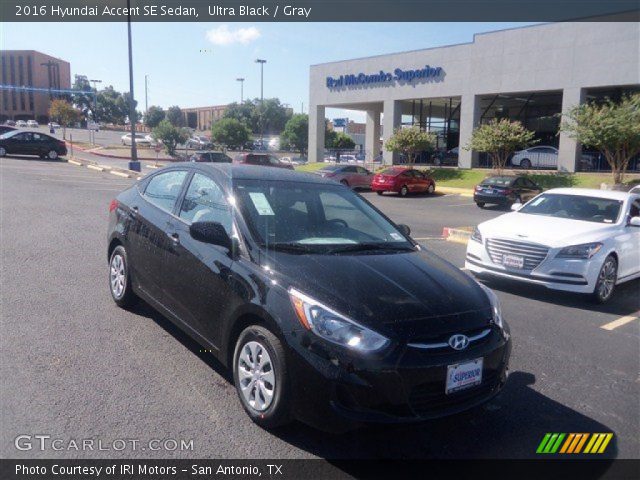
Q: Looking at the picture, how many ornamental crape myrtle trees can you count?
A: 3